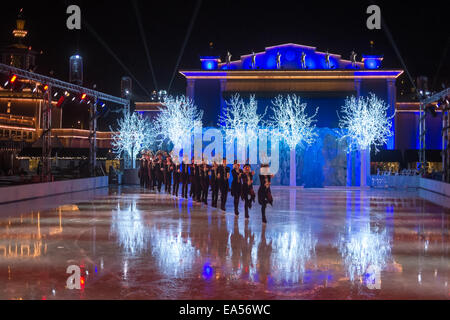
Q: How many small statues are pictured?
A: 6